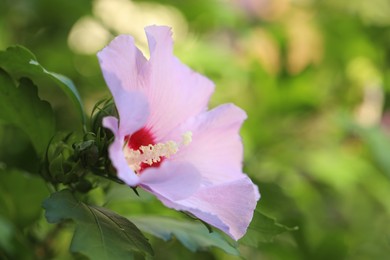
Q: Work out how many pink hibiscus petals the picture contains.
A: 5